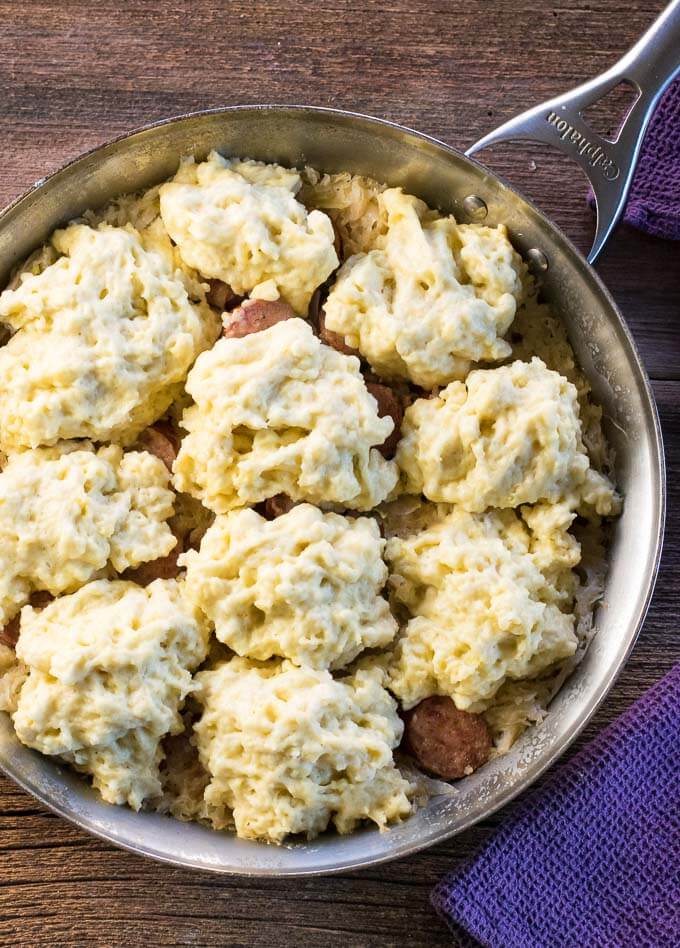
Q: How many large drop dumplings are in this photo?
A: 10